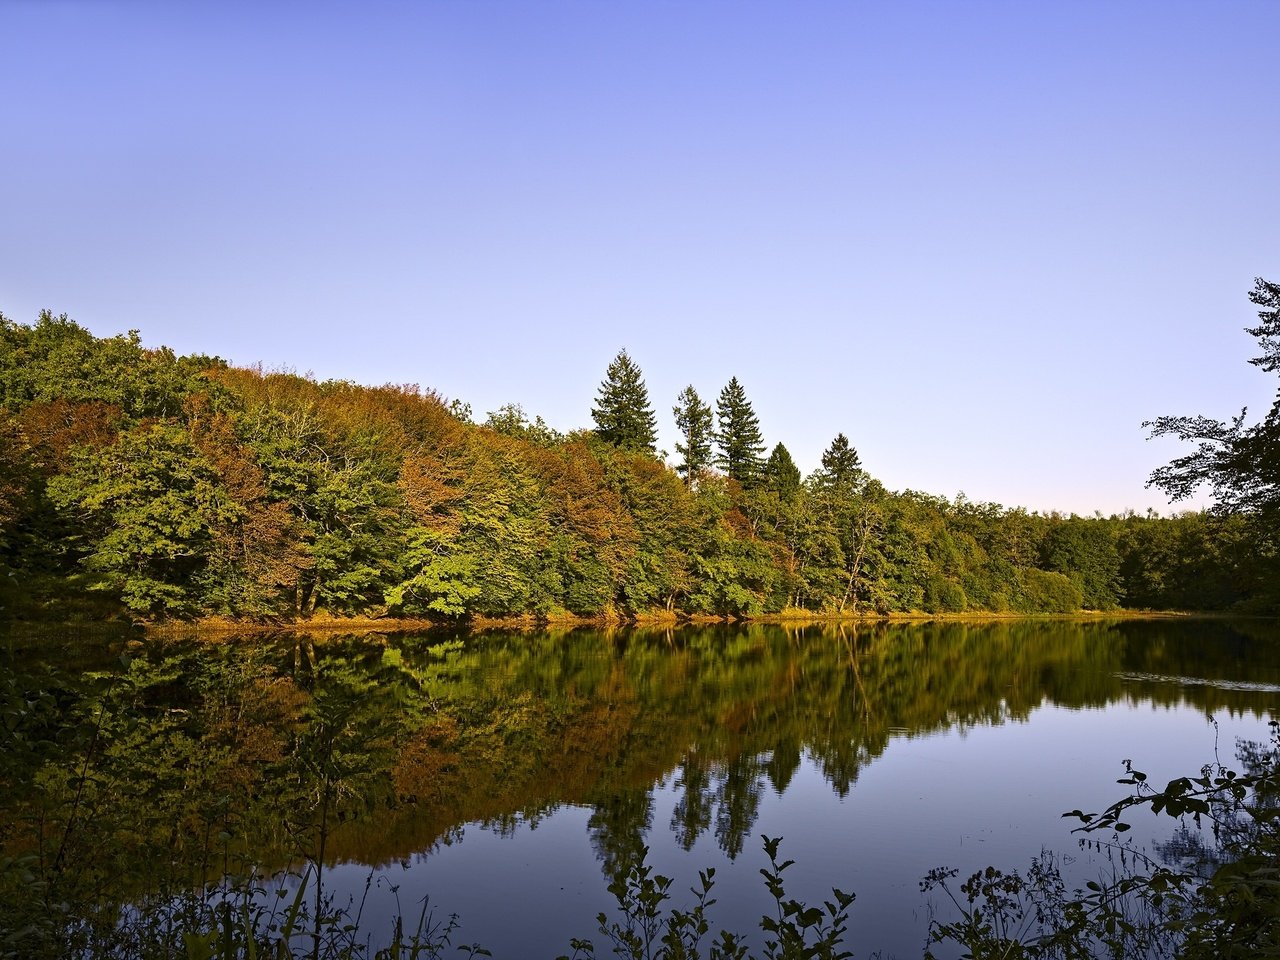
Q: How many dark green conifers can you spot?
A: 5